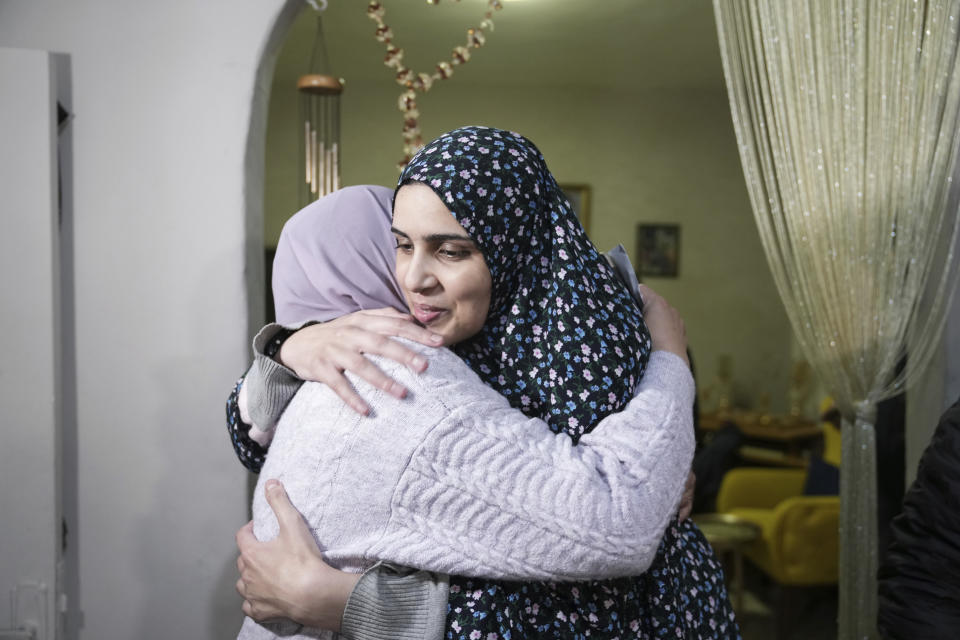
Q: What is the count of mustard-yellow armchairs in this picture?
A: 1